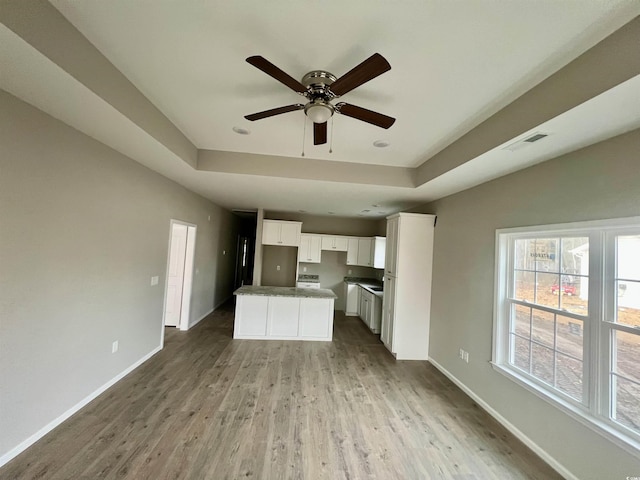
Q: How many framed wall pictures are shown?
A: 0